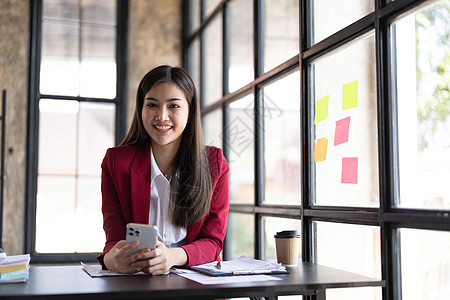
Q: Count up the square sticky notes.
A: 5